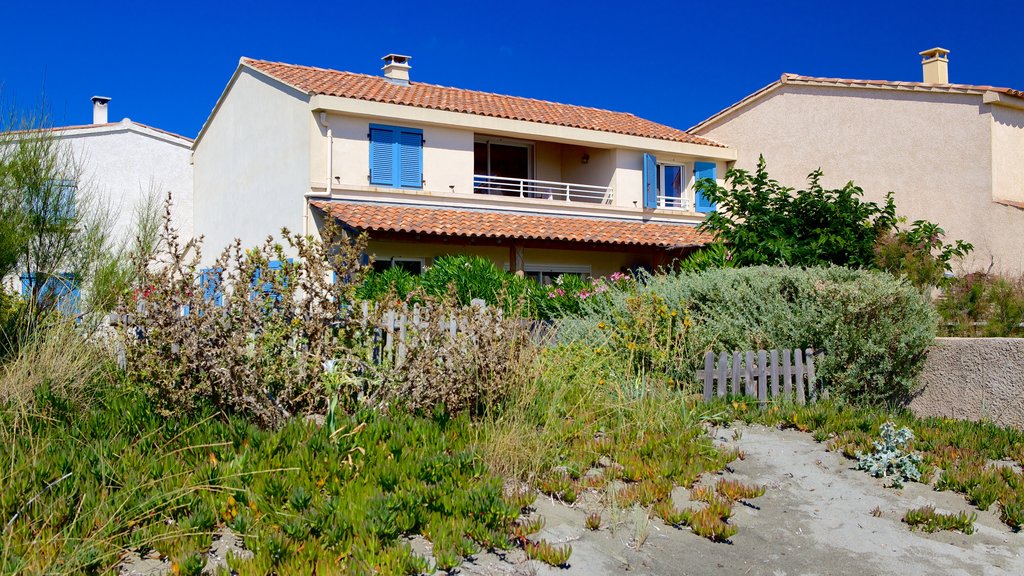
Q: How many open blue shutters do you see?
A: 2